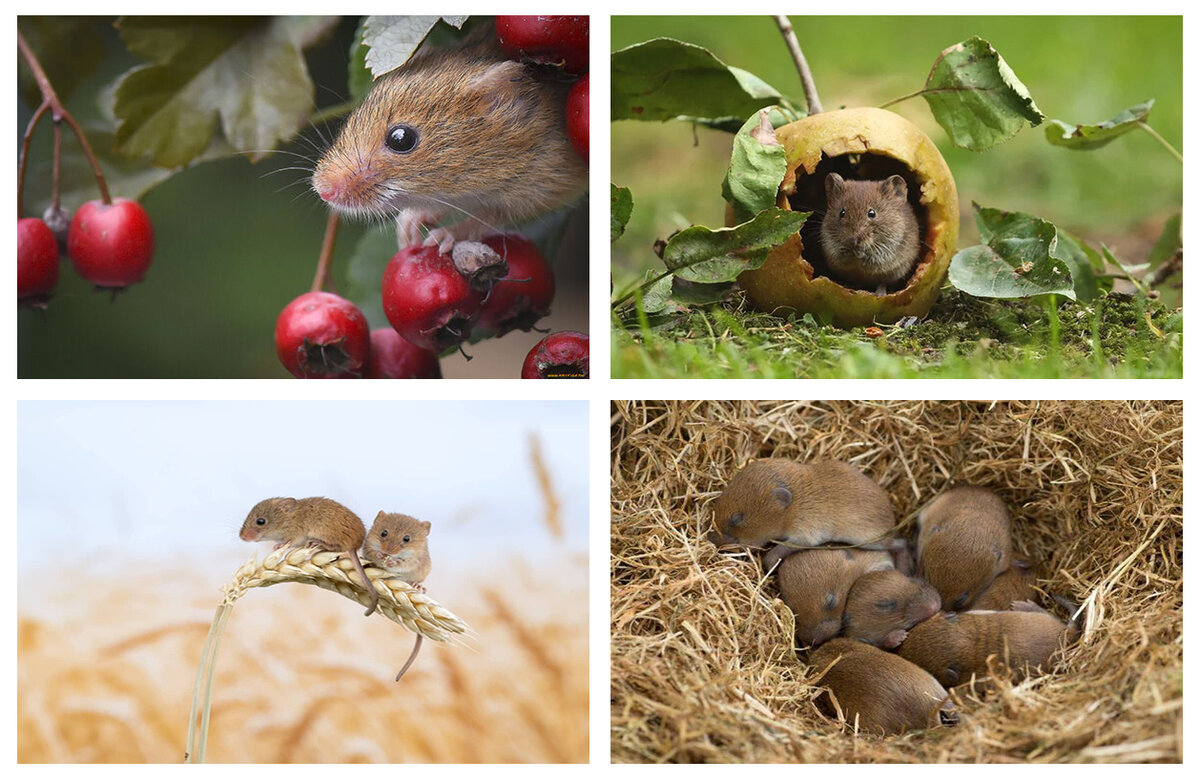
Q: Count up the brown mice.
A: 11